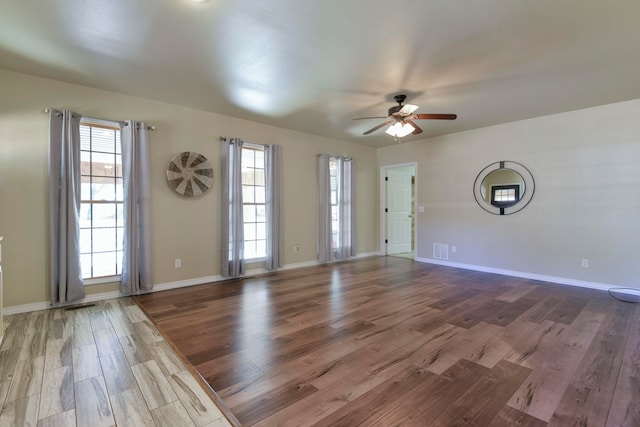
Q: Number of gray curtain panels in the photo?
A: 6